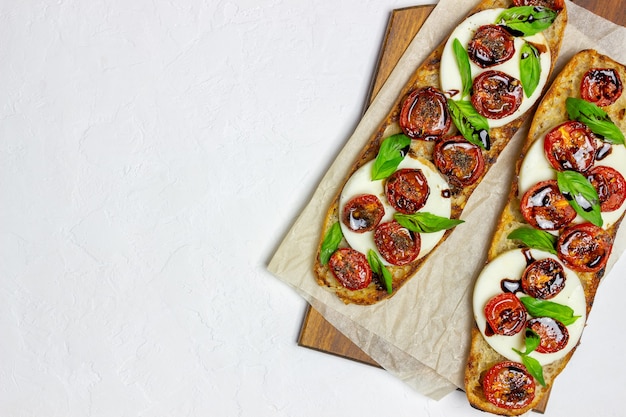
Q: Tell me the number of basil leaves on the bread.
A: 14